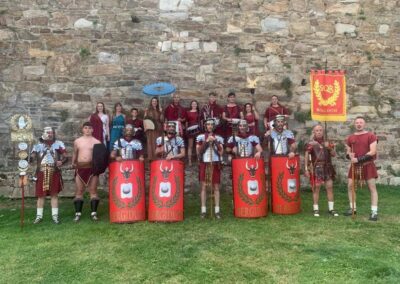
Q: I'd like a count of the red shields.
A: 4